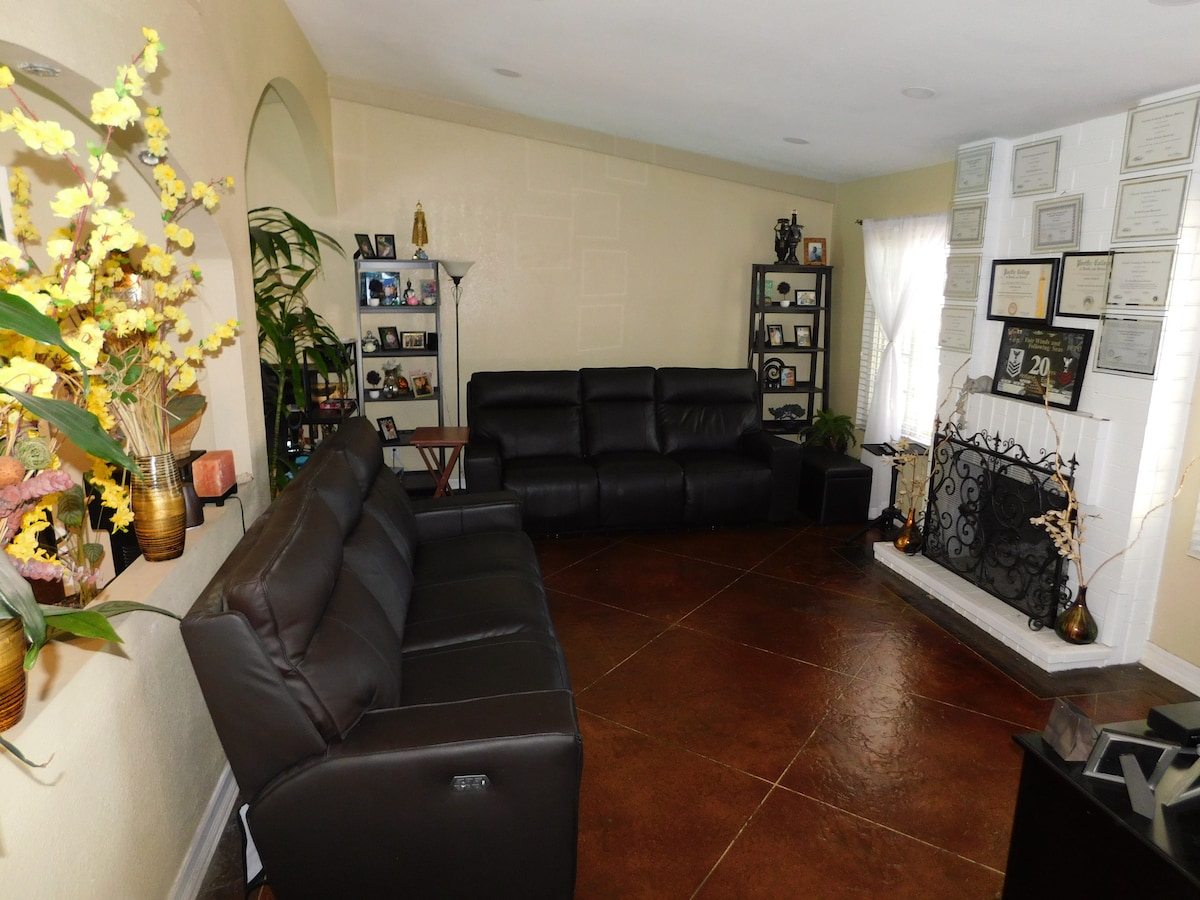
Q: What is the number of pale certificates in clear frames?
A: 10